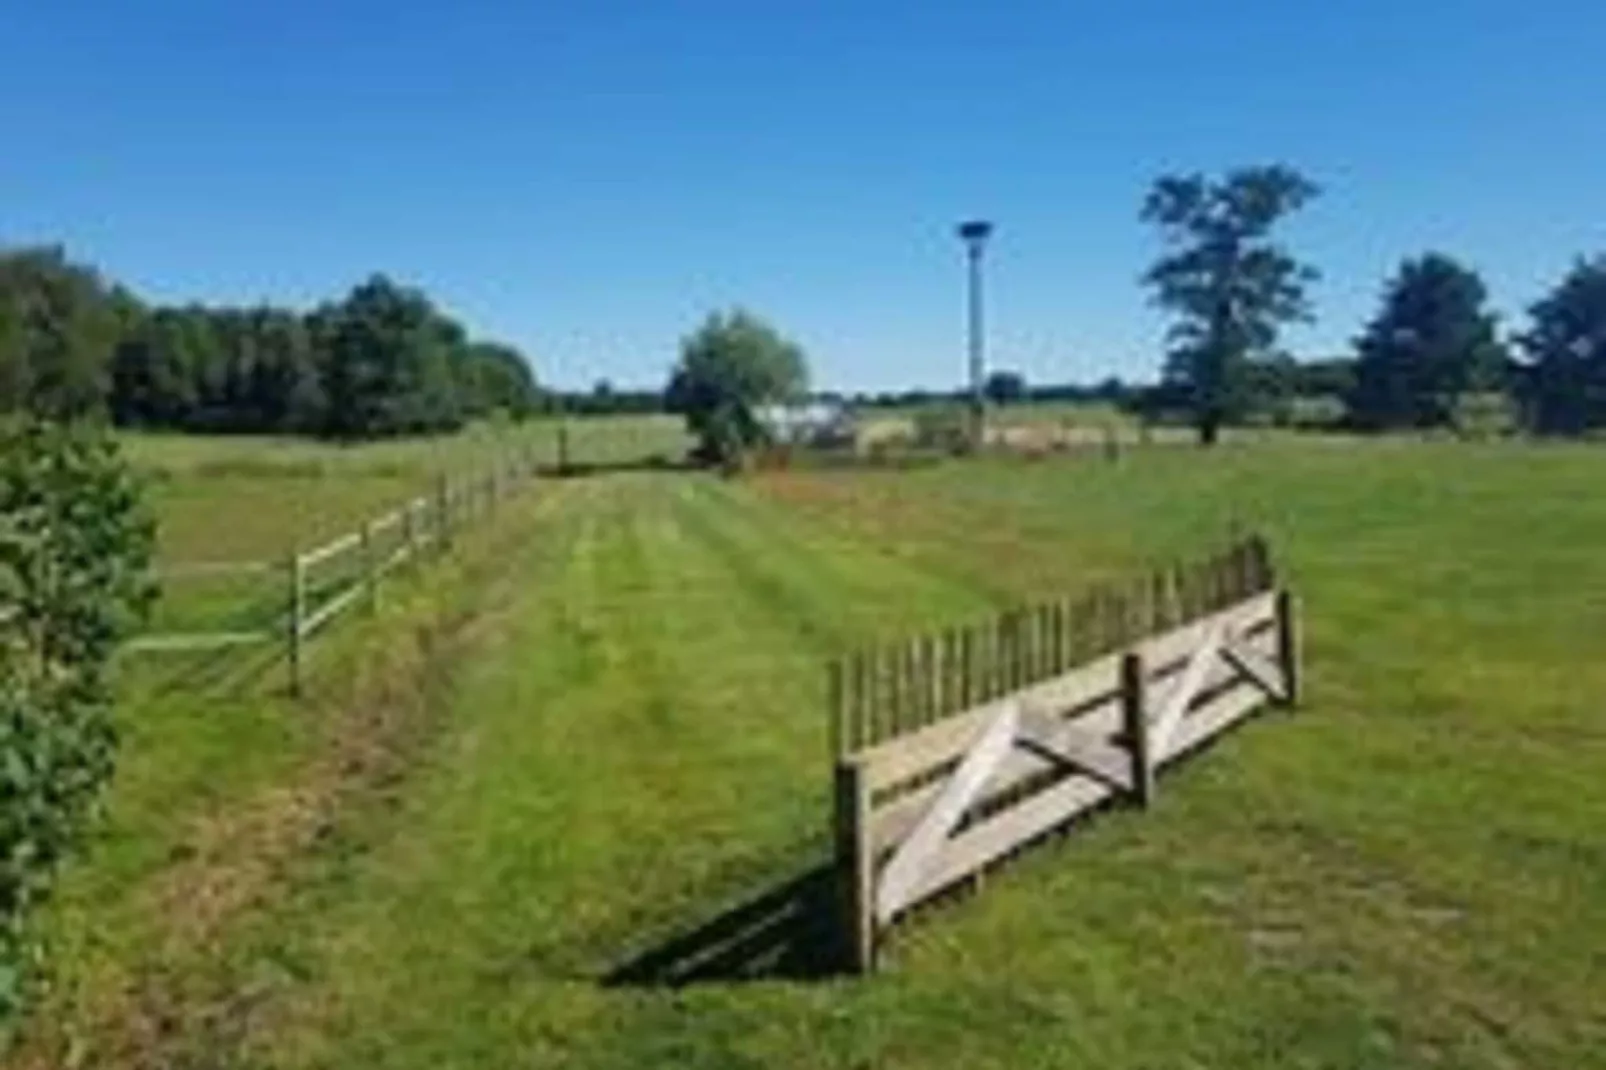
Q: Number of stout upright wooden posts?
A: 3